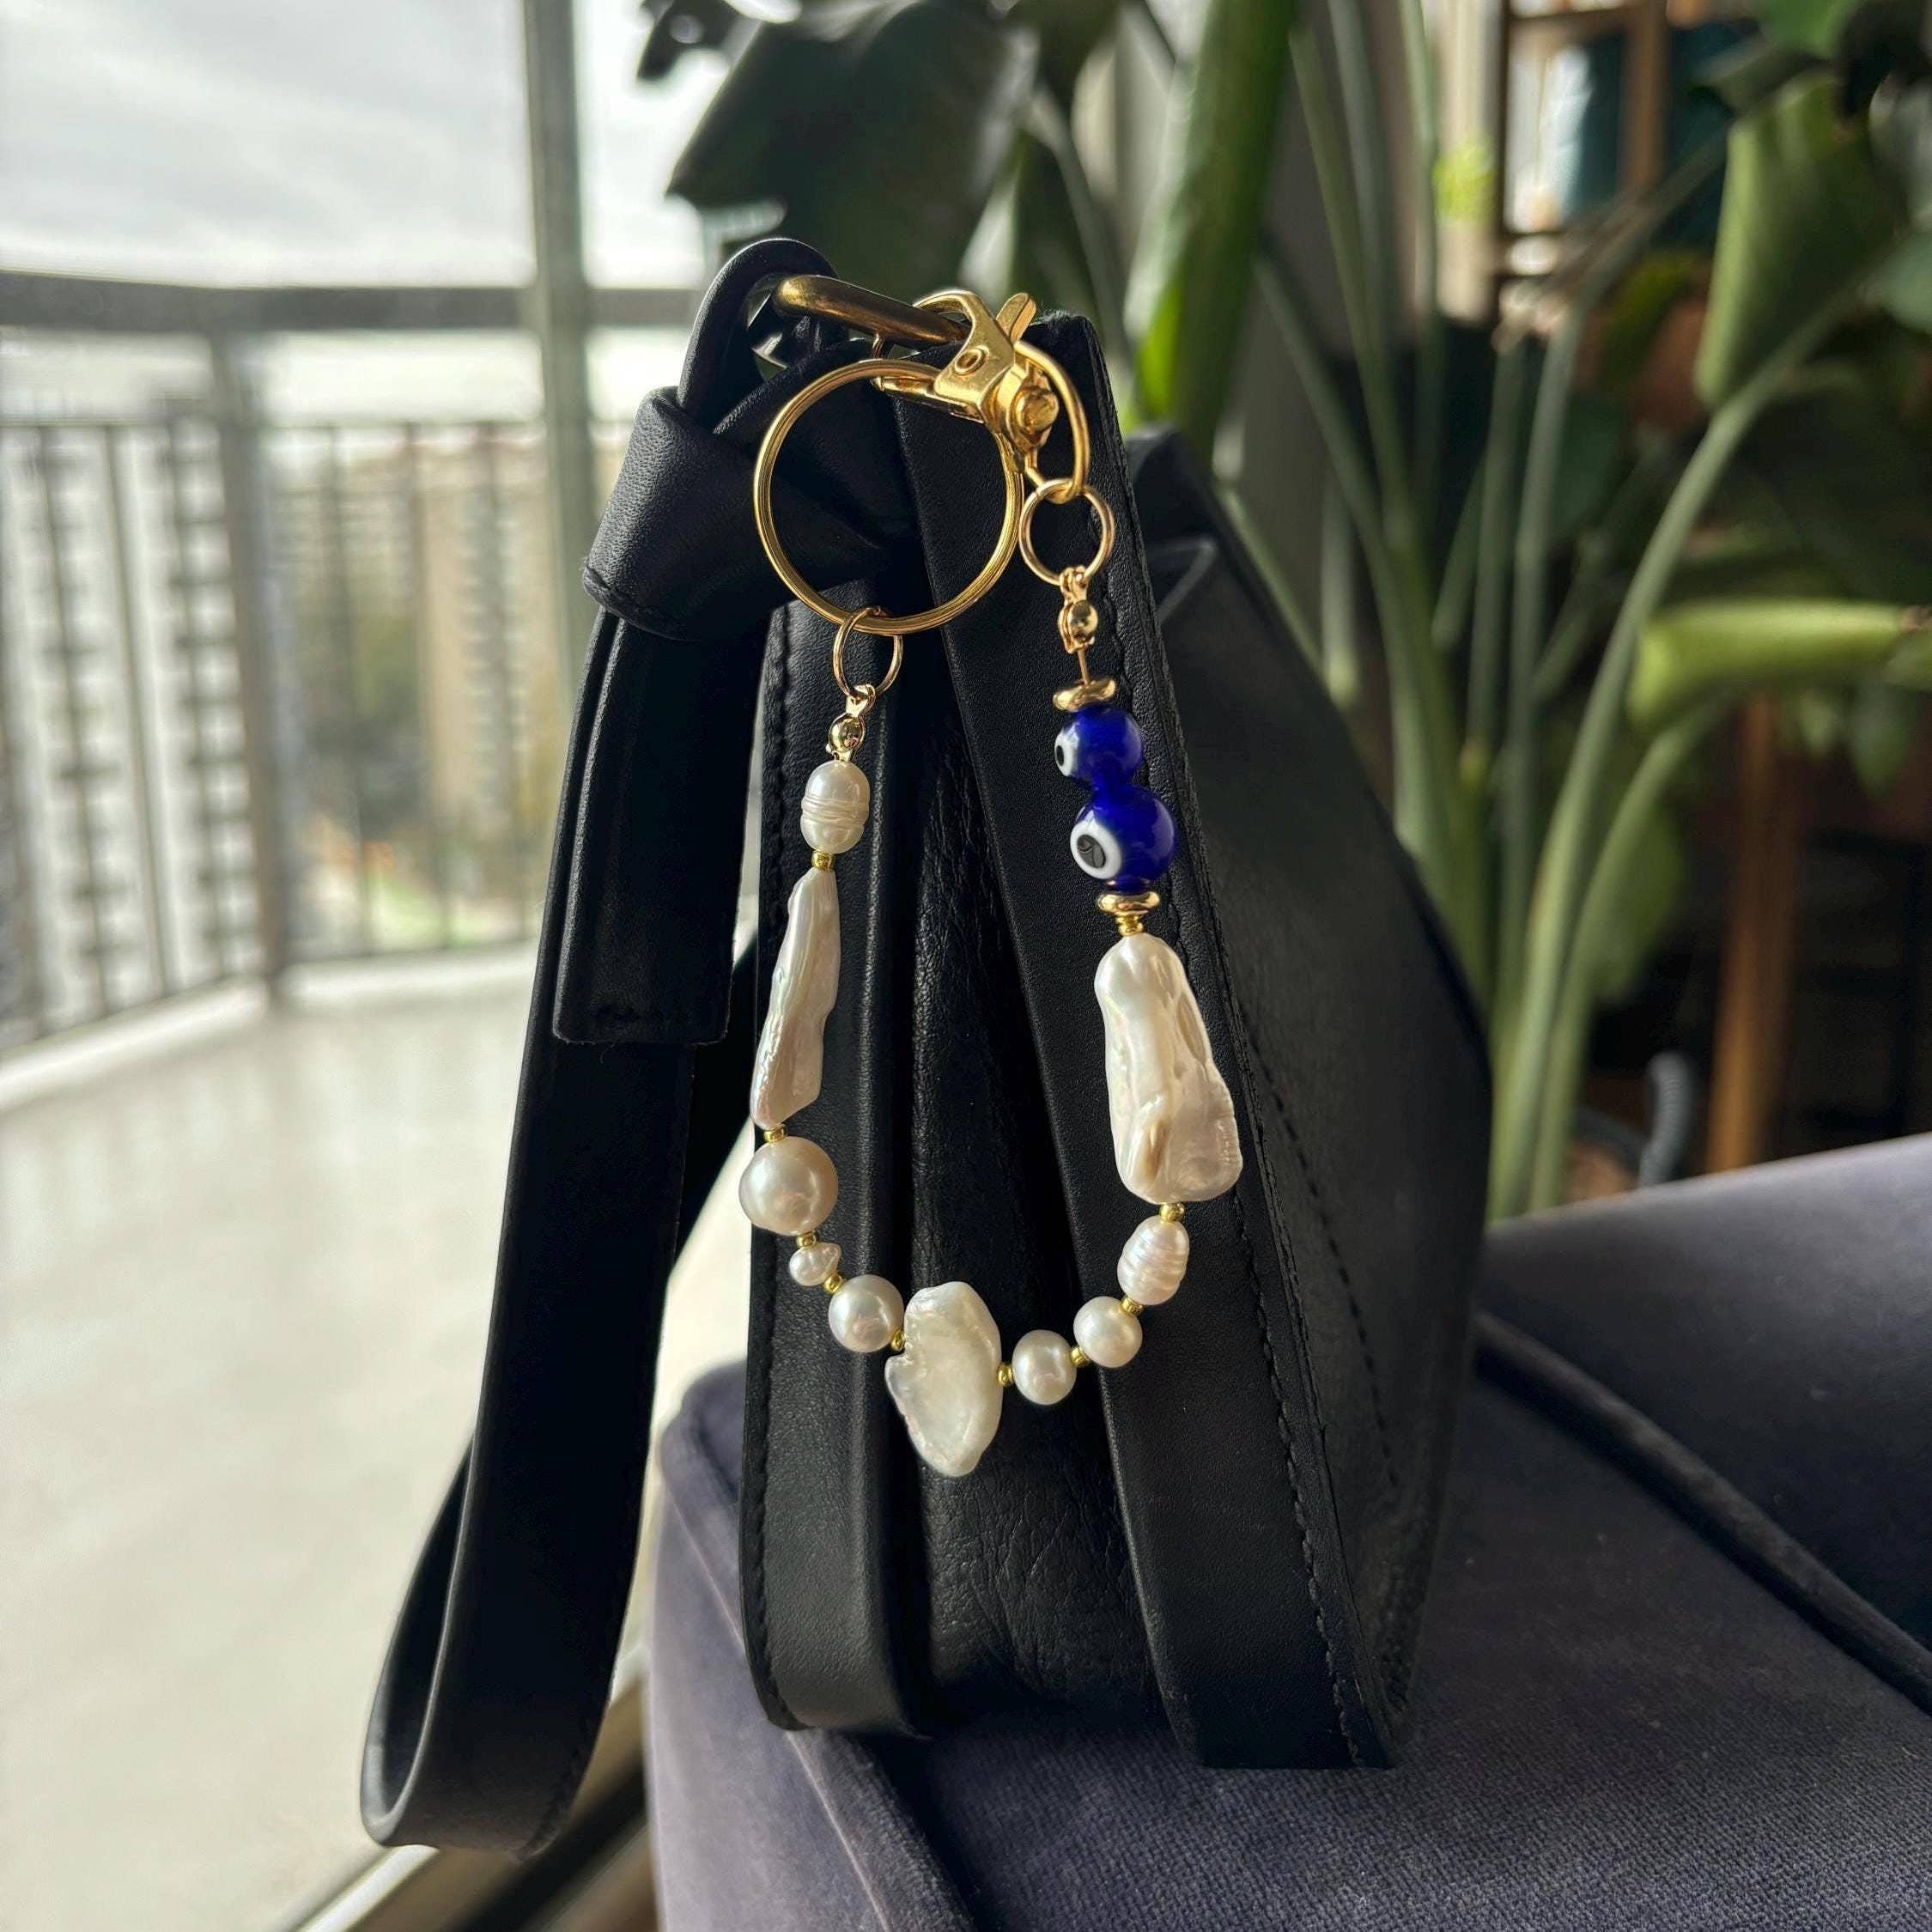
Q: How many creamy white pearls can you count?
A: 10